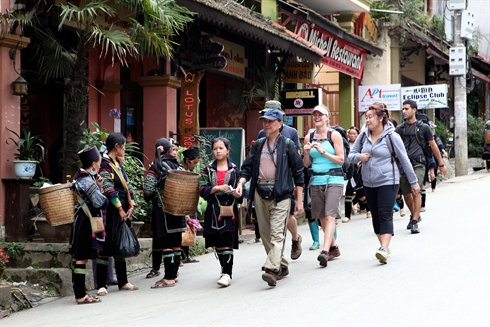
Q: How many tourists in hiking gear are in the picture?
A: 5